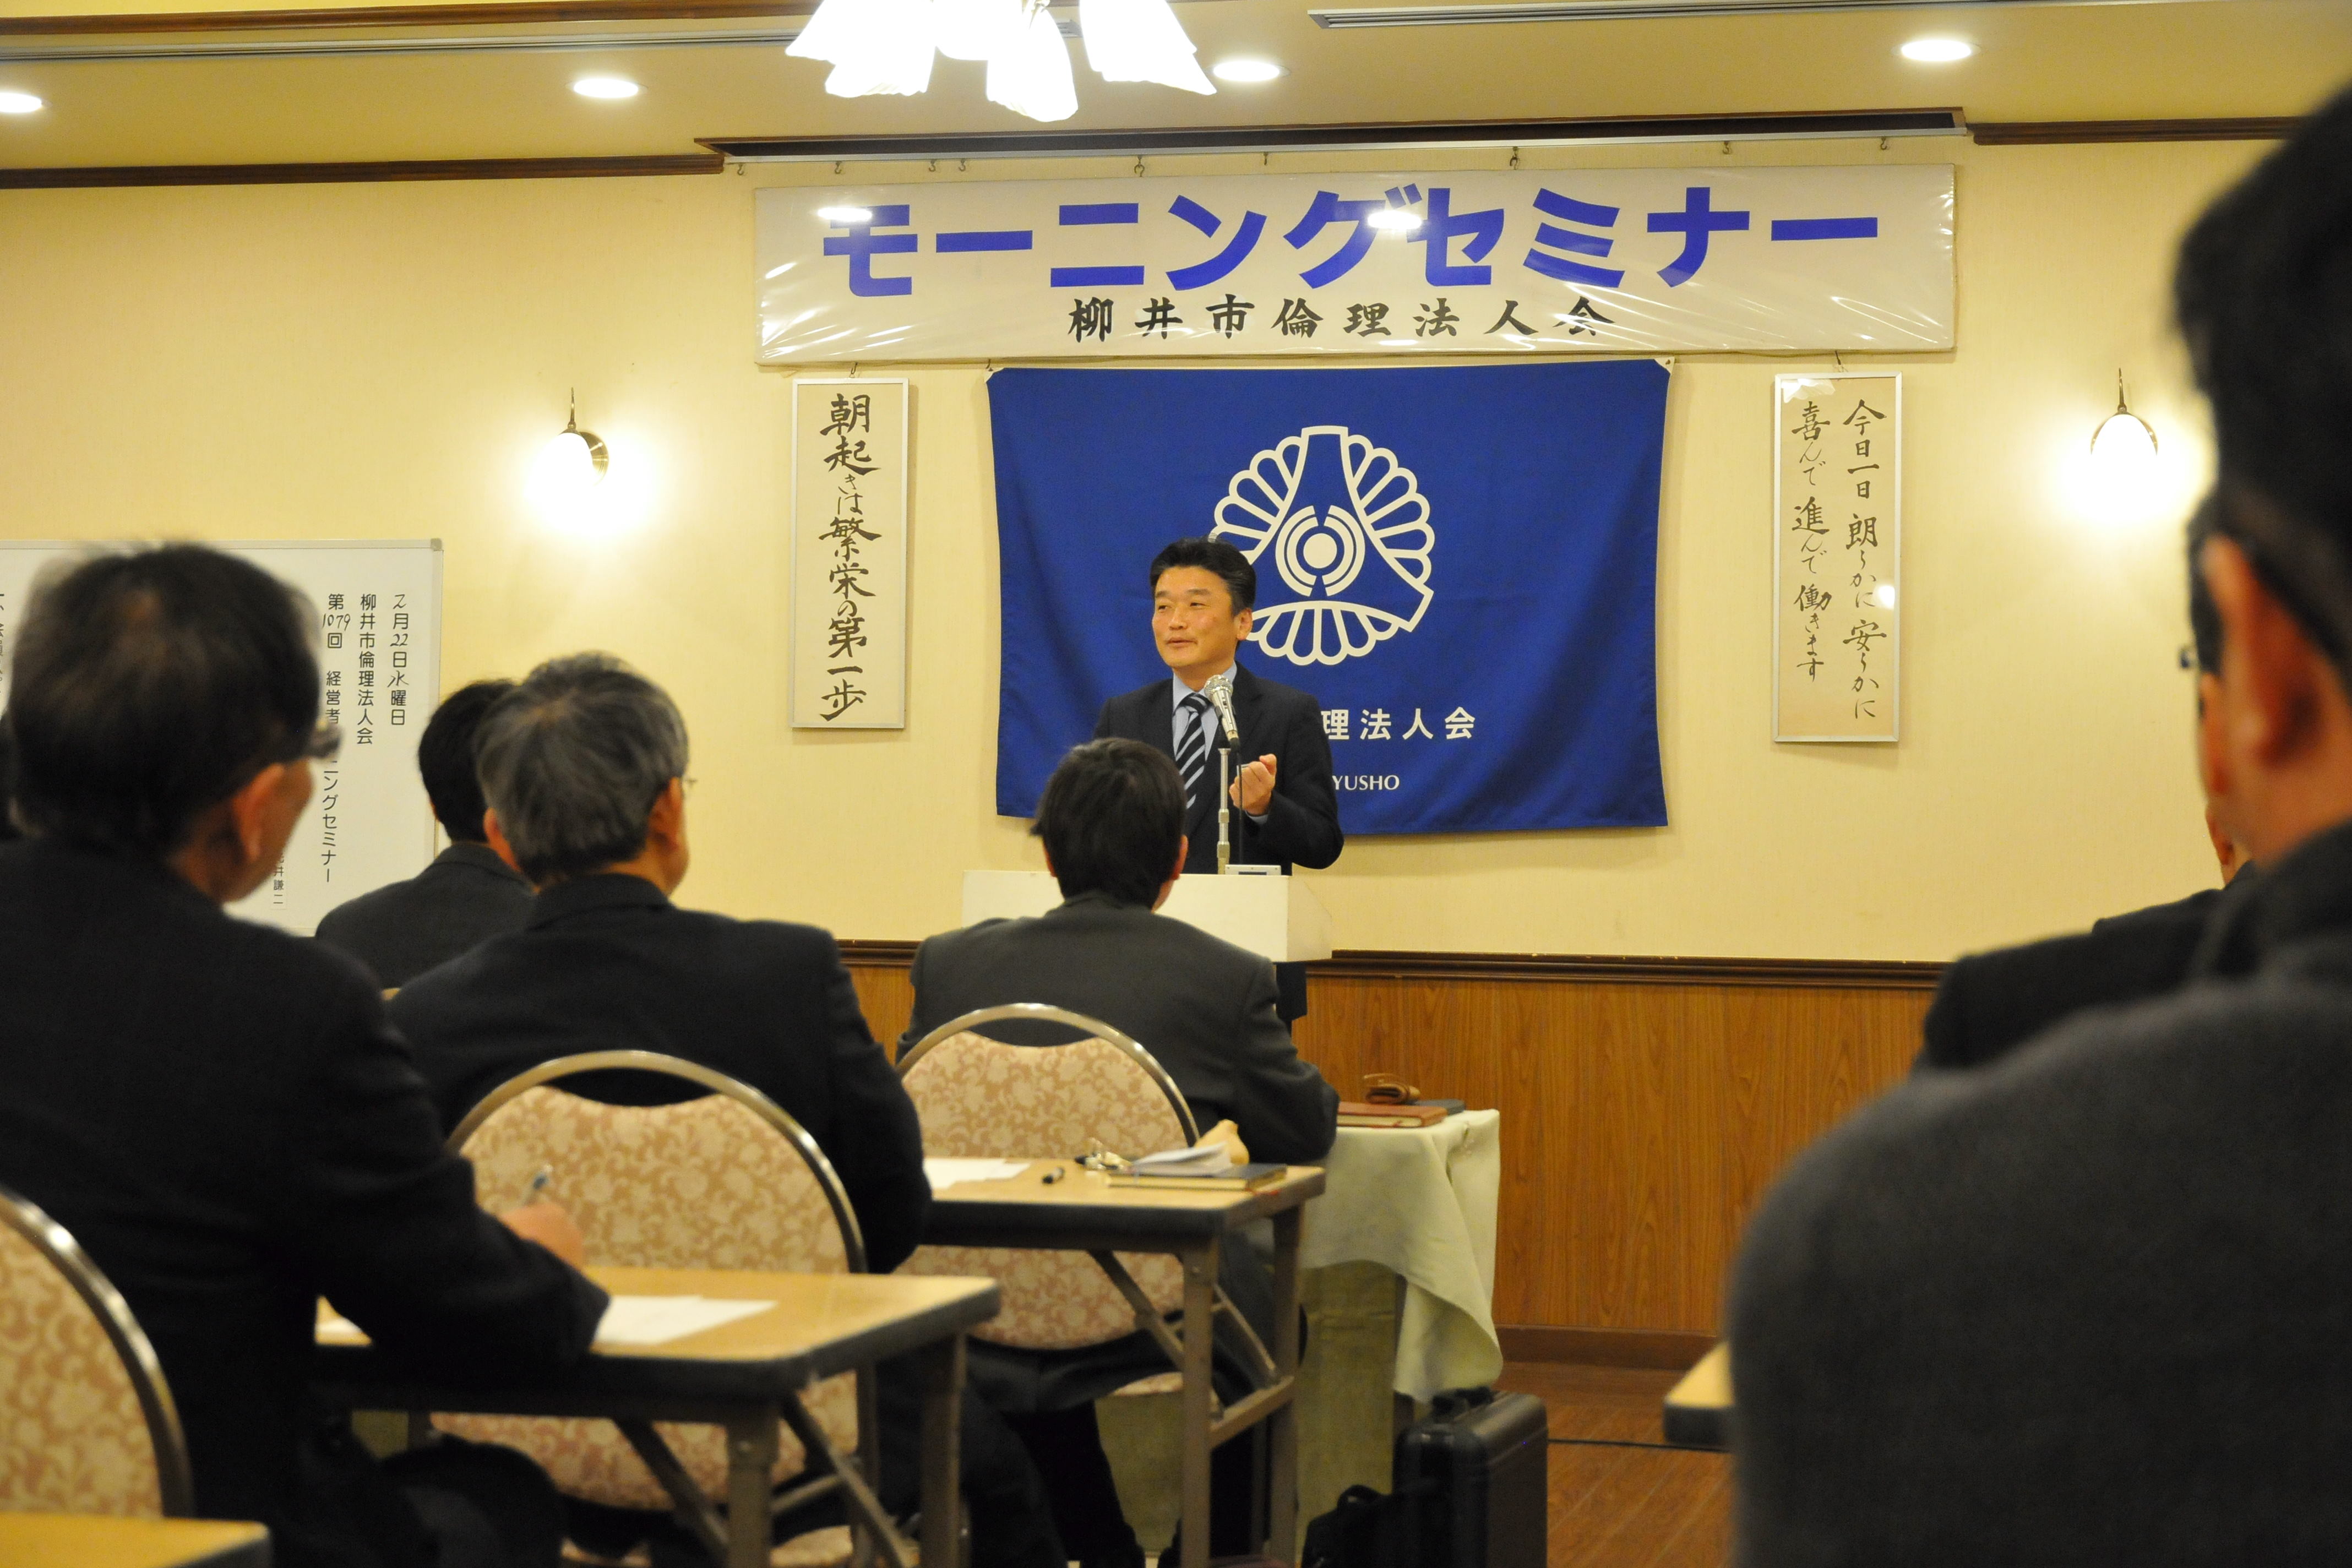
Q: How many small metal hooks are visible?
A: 9